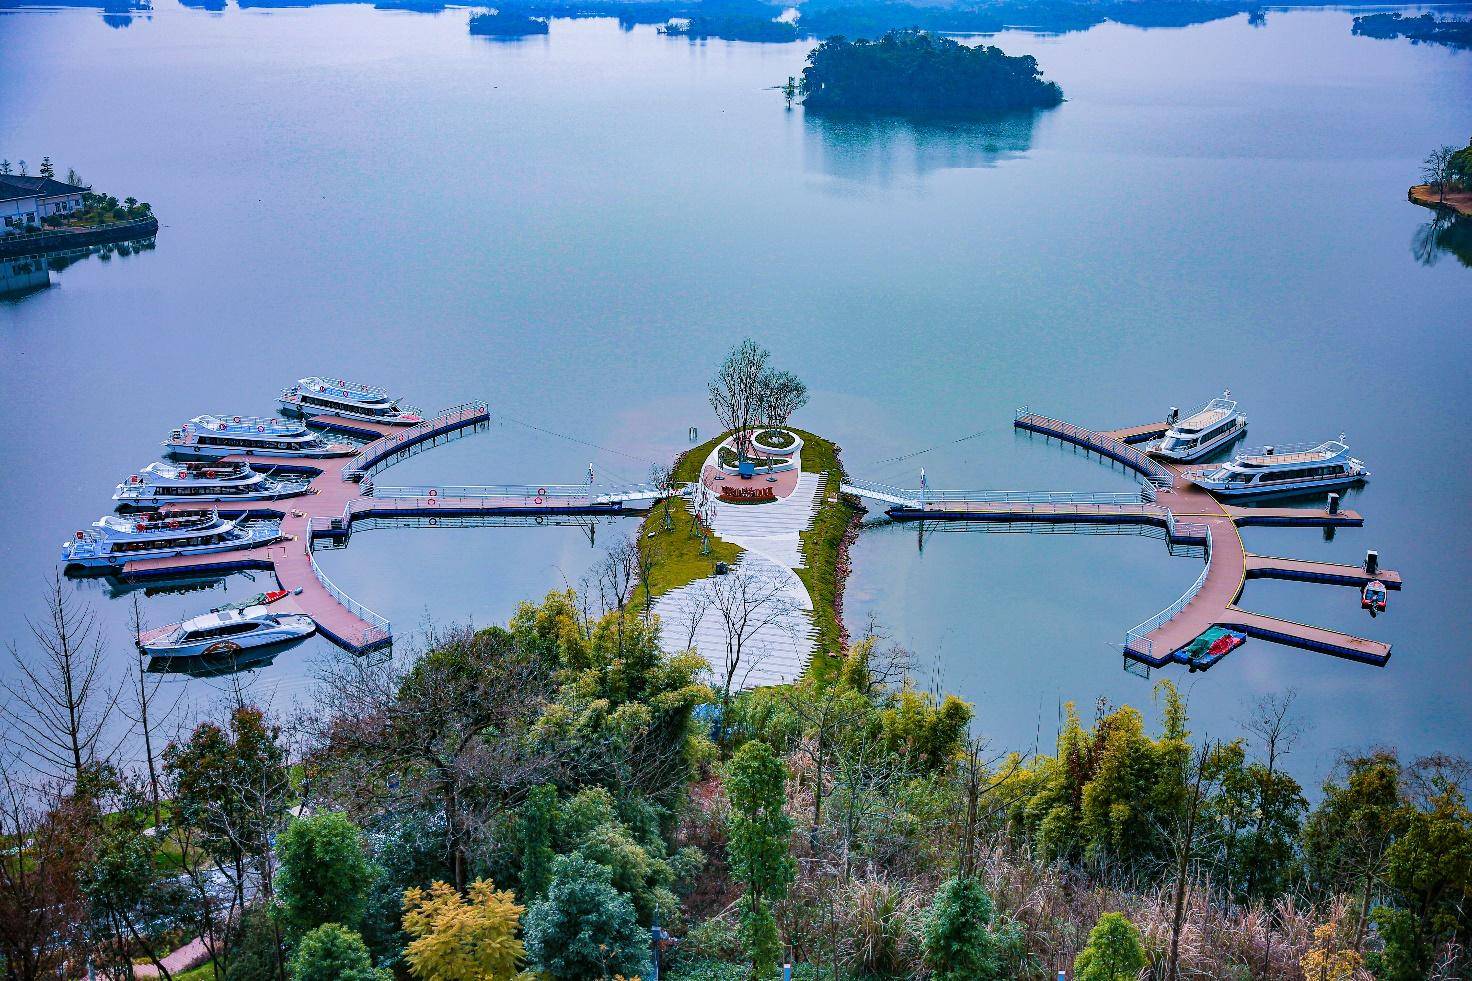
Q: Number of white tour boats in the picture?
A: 7